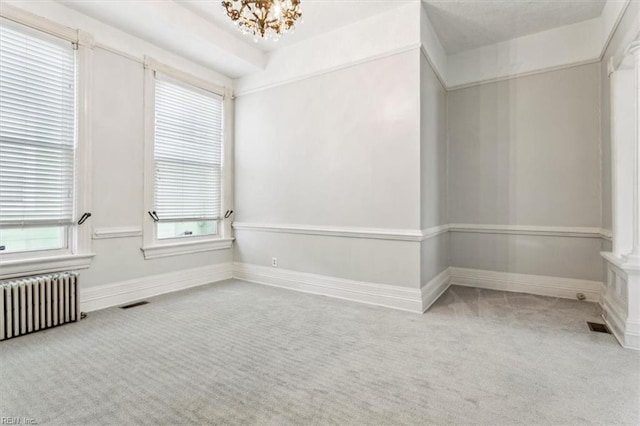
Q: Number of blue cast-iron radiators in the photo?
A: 0